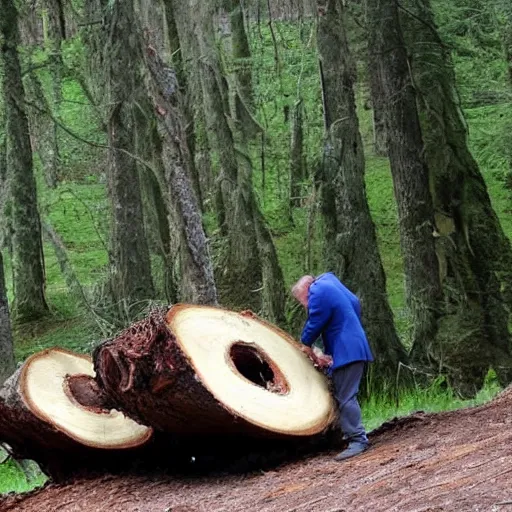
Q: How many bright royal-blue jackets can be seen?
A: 1